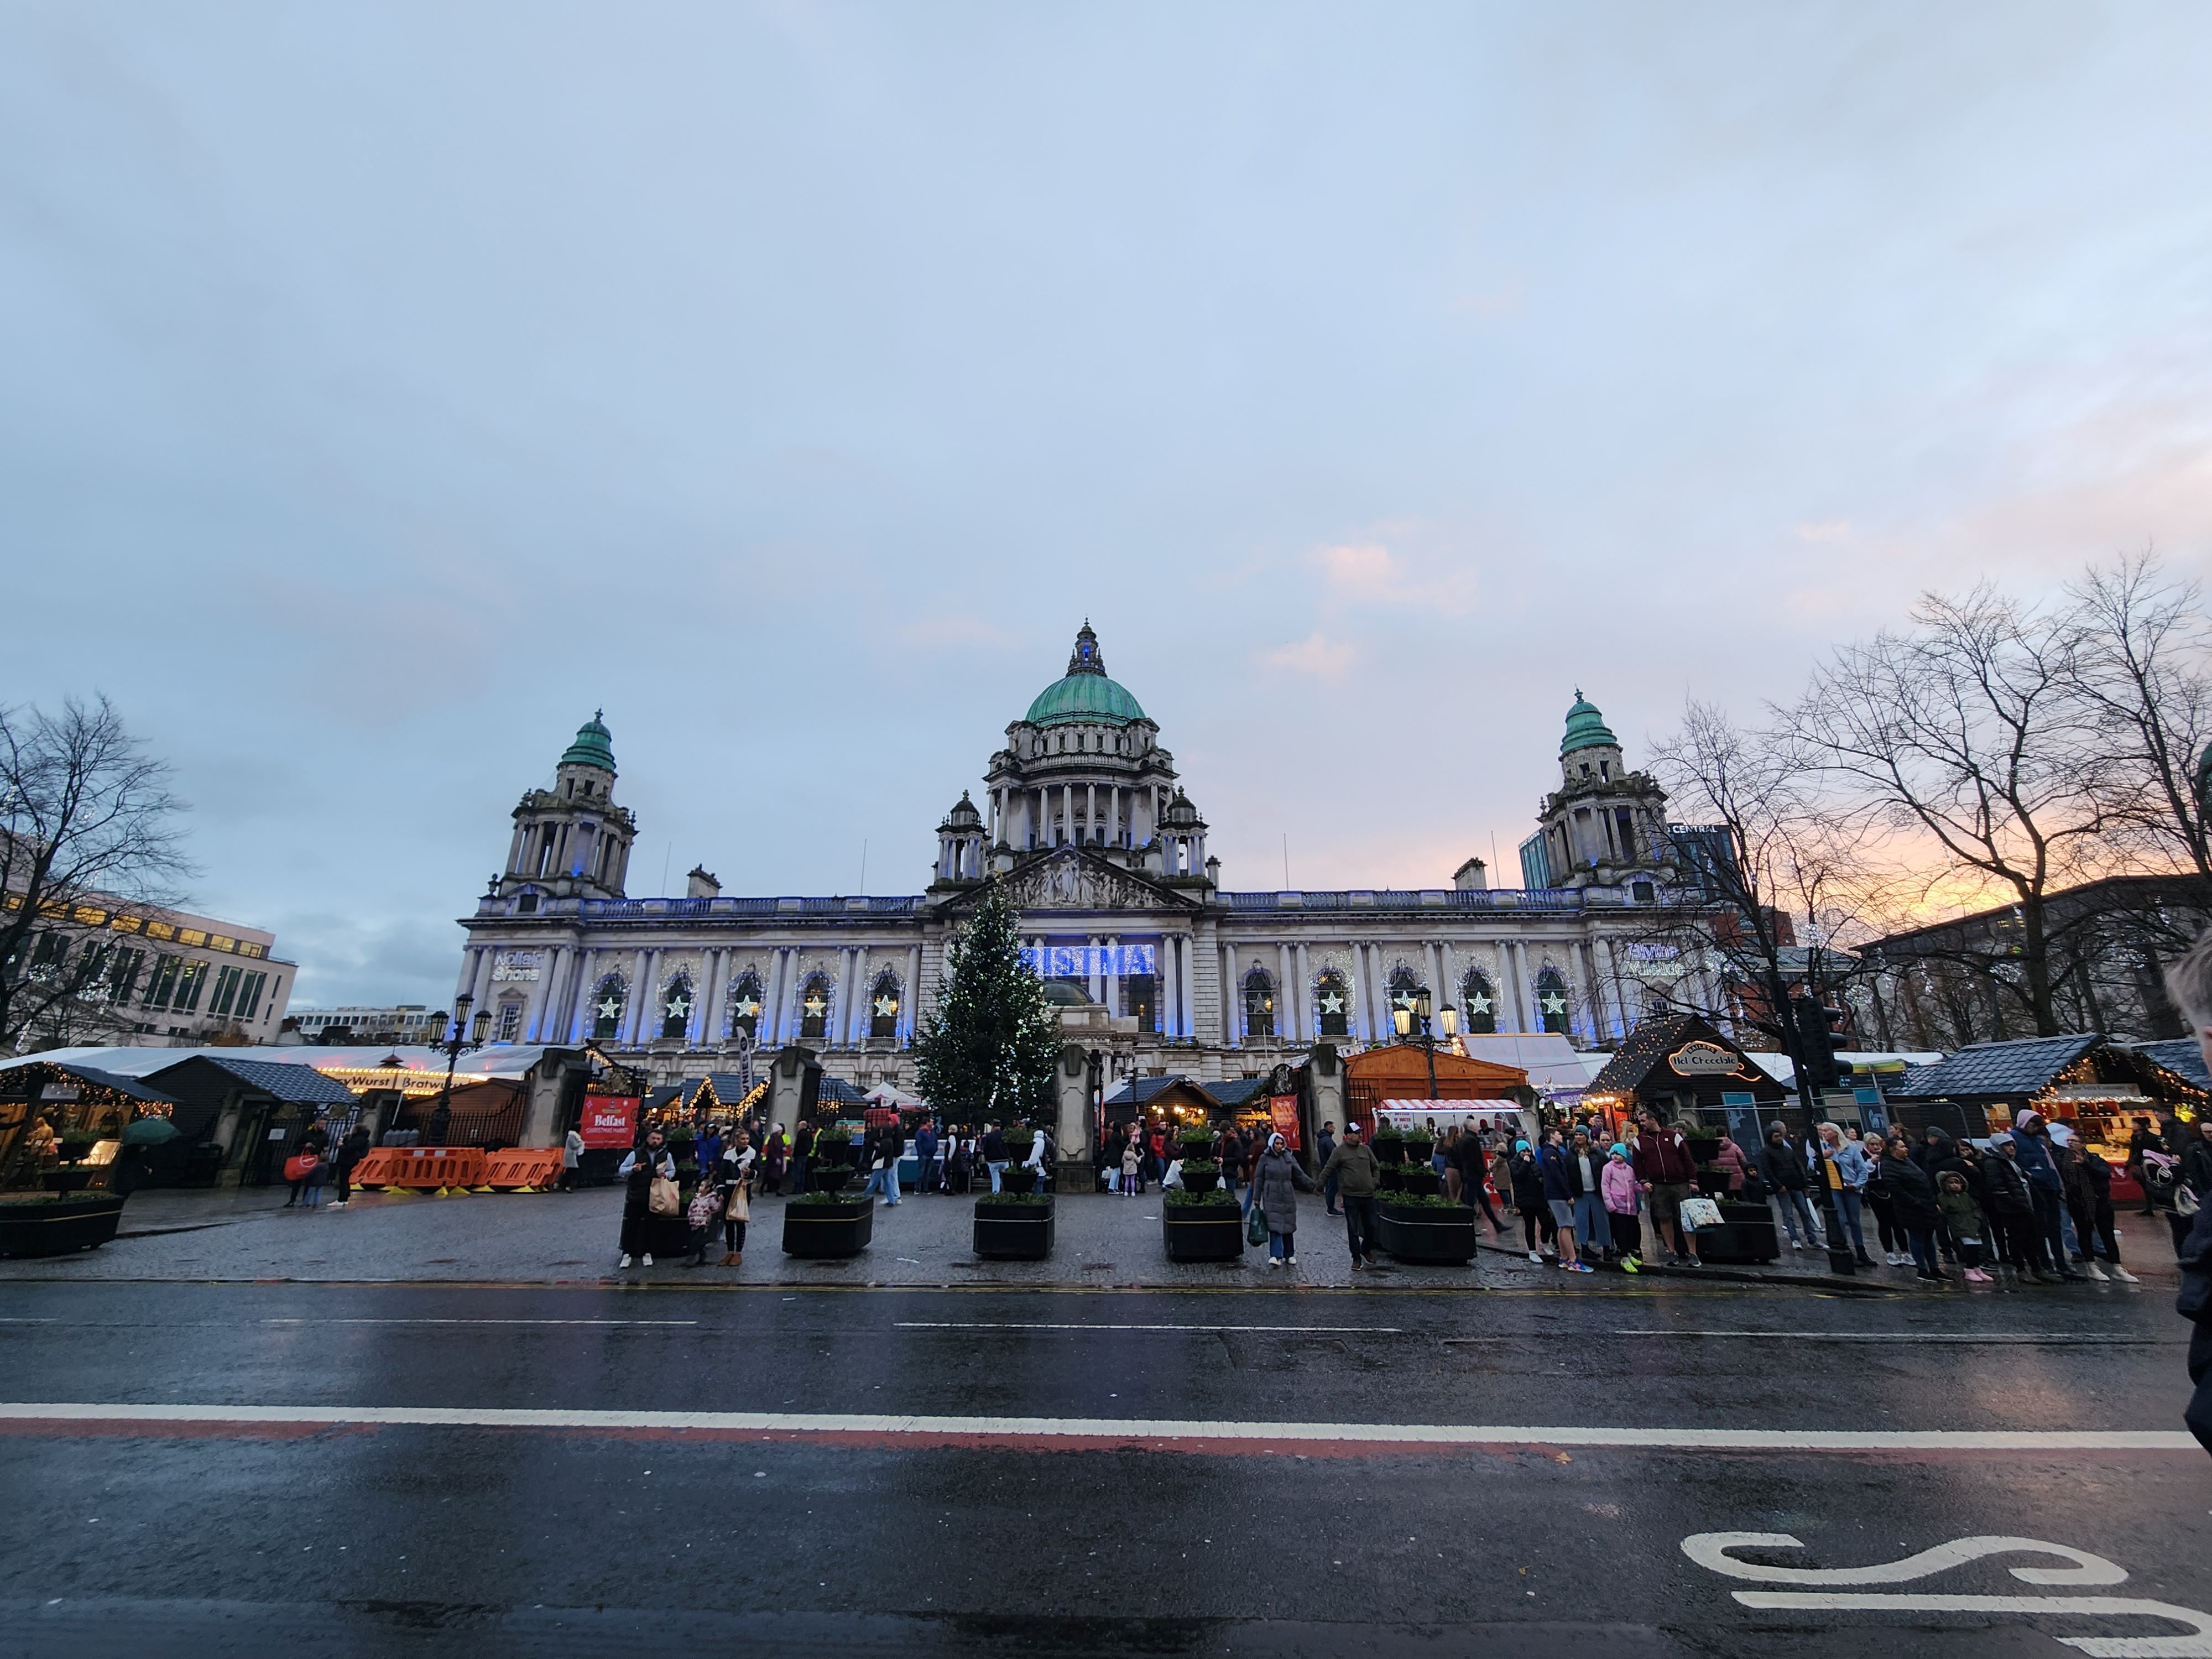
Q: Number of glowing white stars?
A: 9